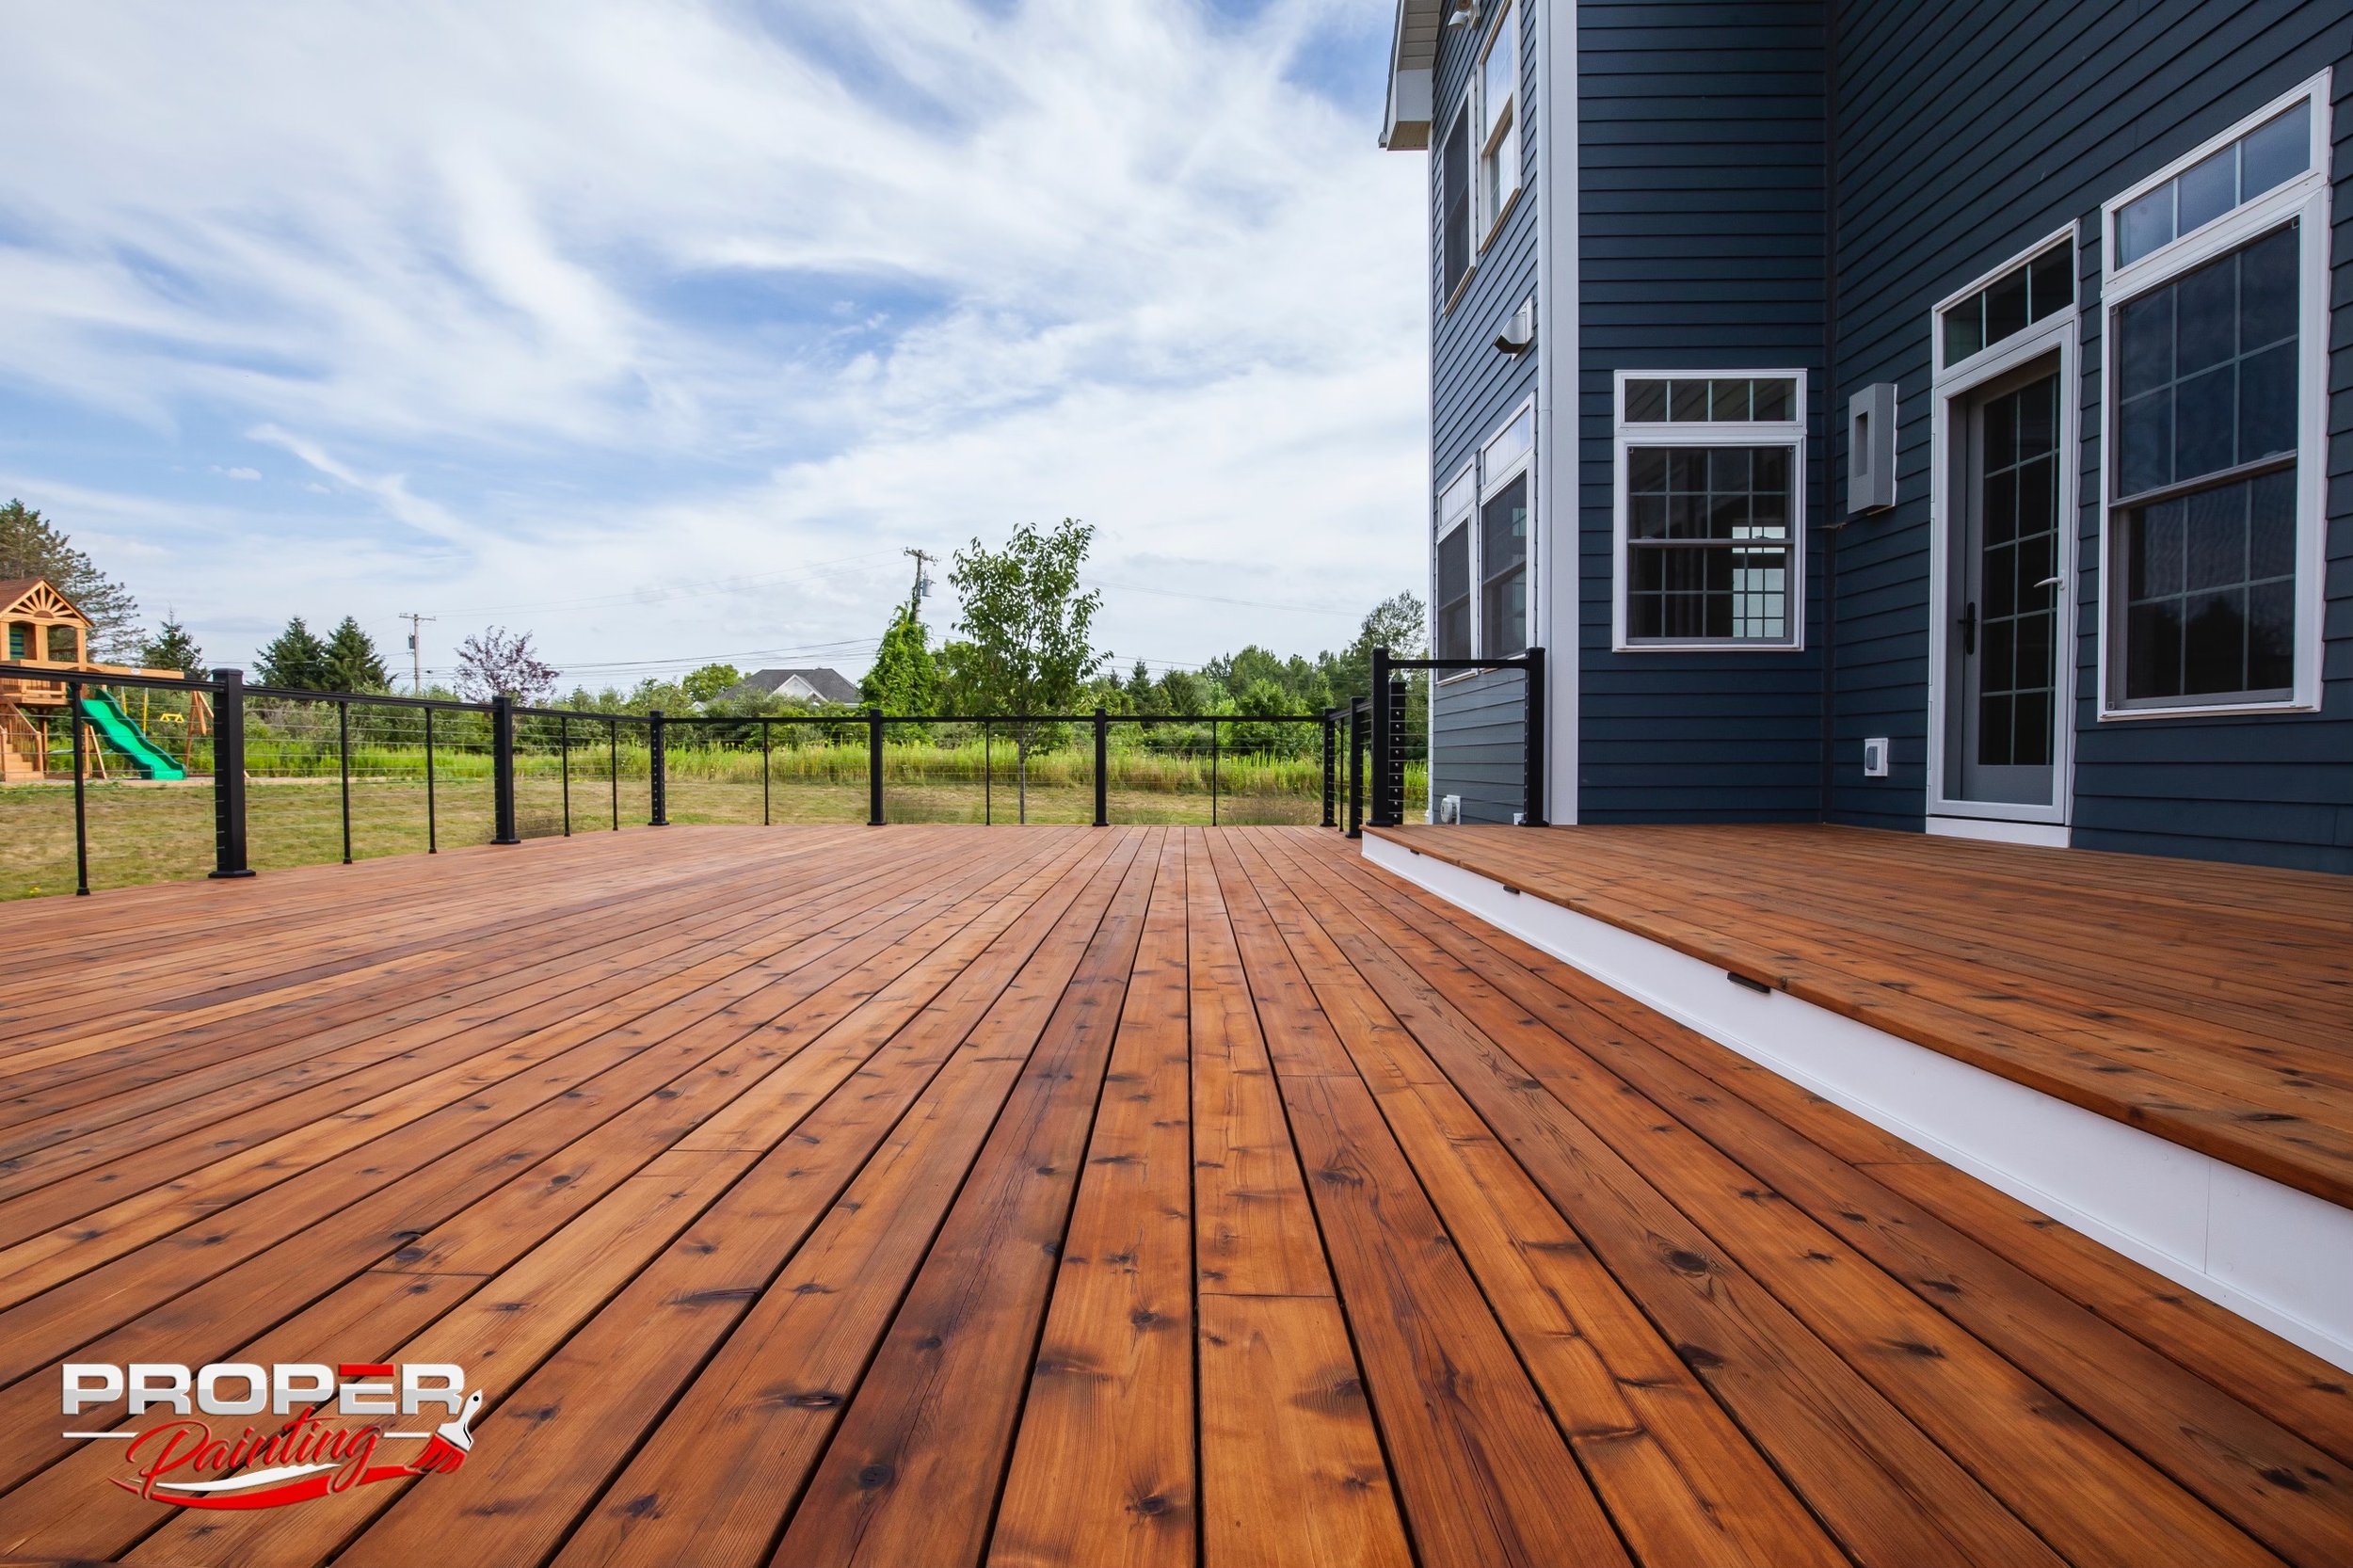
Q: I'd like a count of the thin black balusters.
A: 9